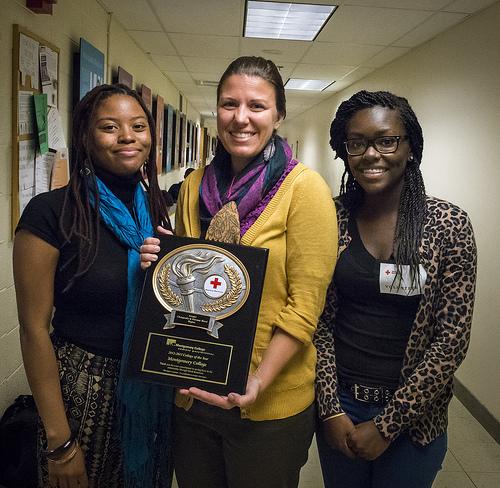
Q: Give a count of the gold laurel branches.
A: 2